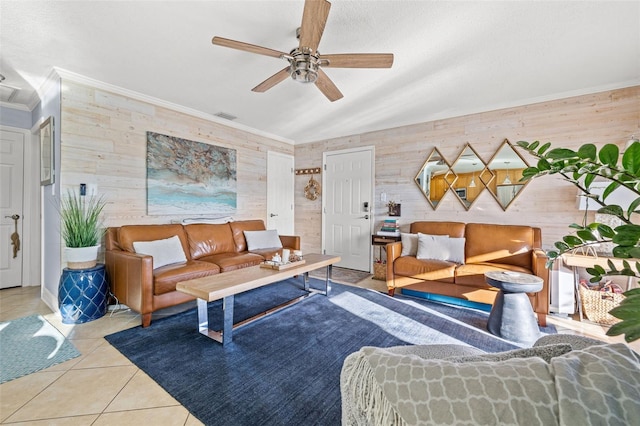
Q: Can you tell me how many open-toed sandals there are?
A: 0